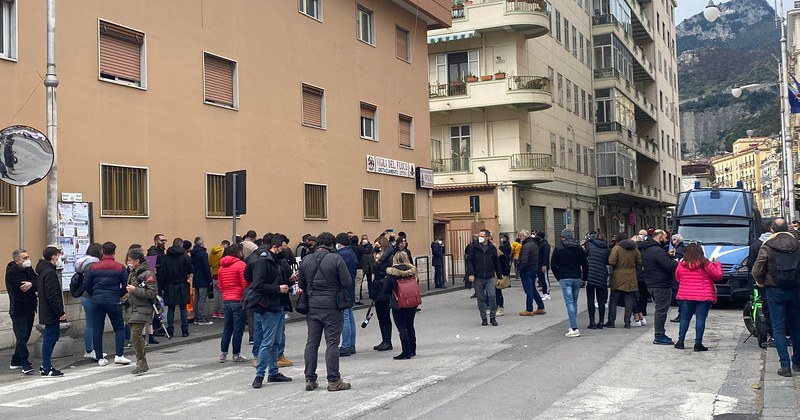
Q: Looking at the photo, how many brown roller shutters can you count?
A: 6